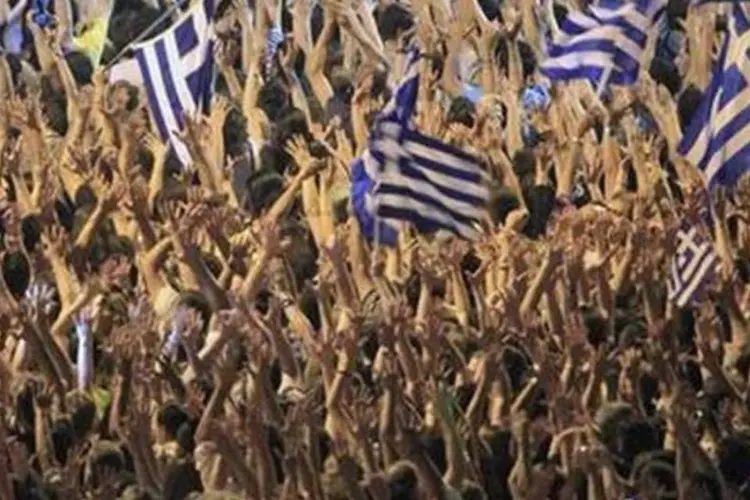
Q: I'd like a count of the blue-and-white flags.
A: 5